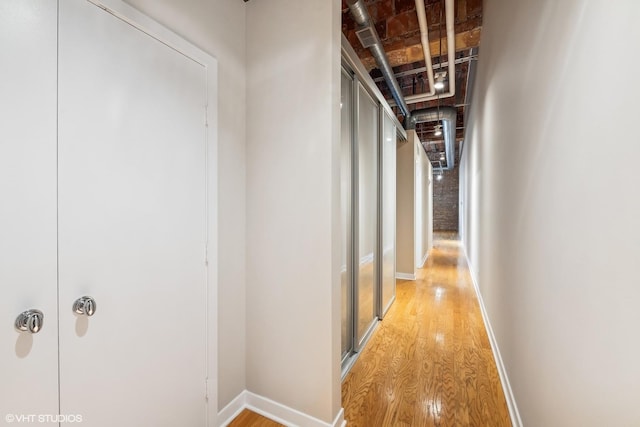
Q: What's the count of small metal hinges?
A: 3